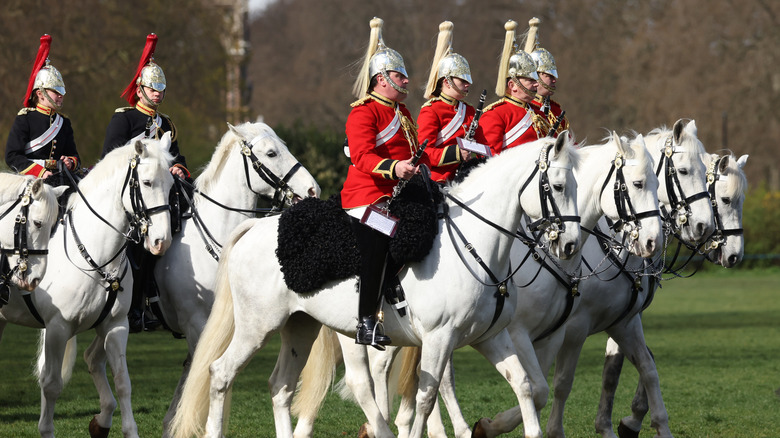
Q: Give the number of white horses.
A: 7